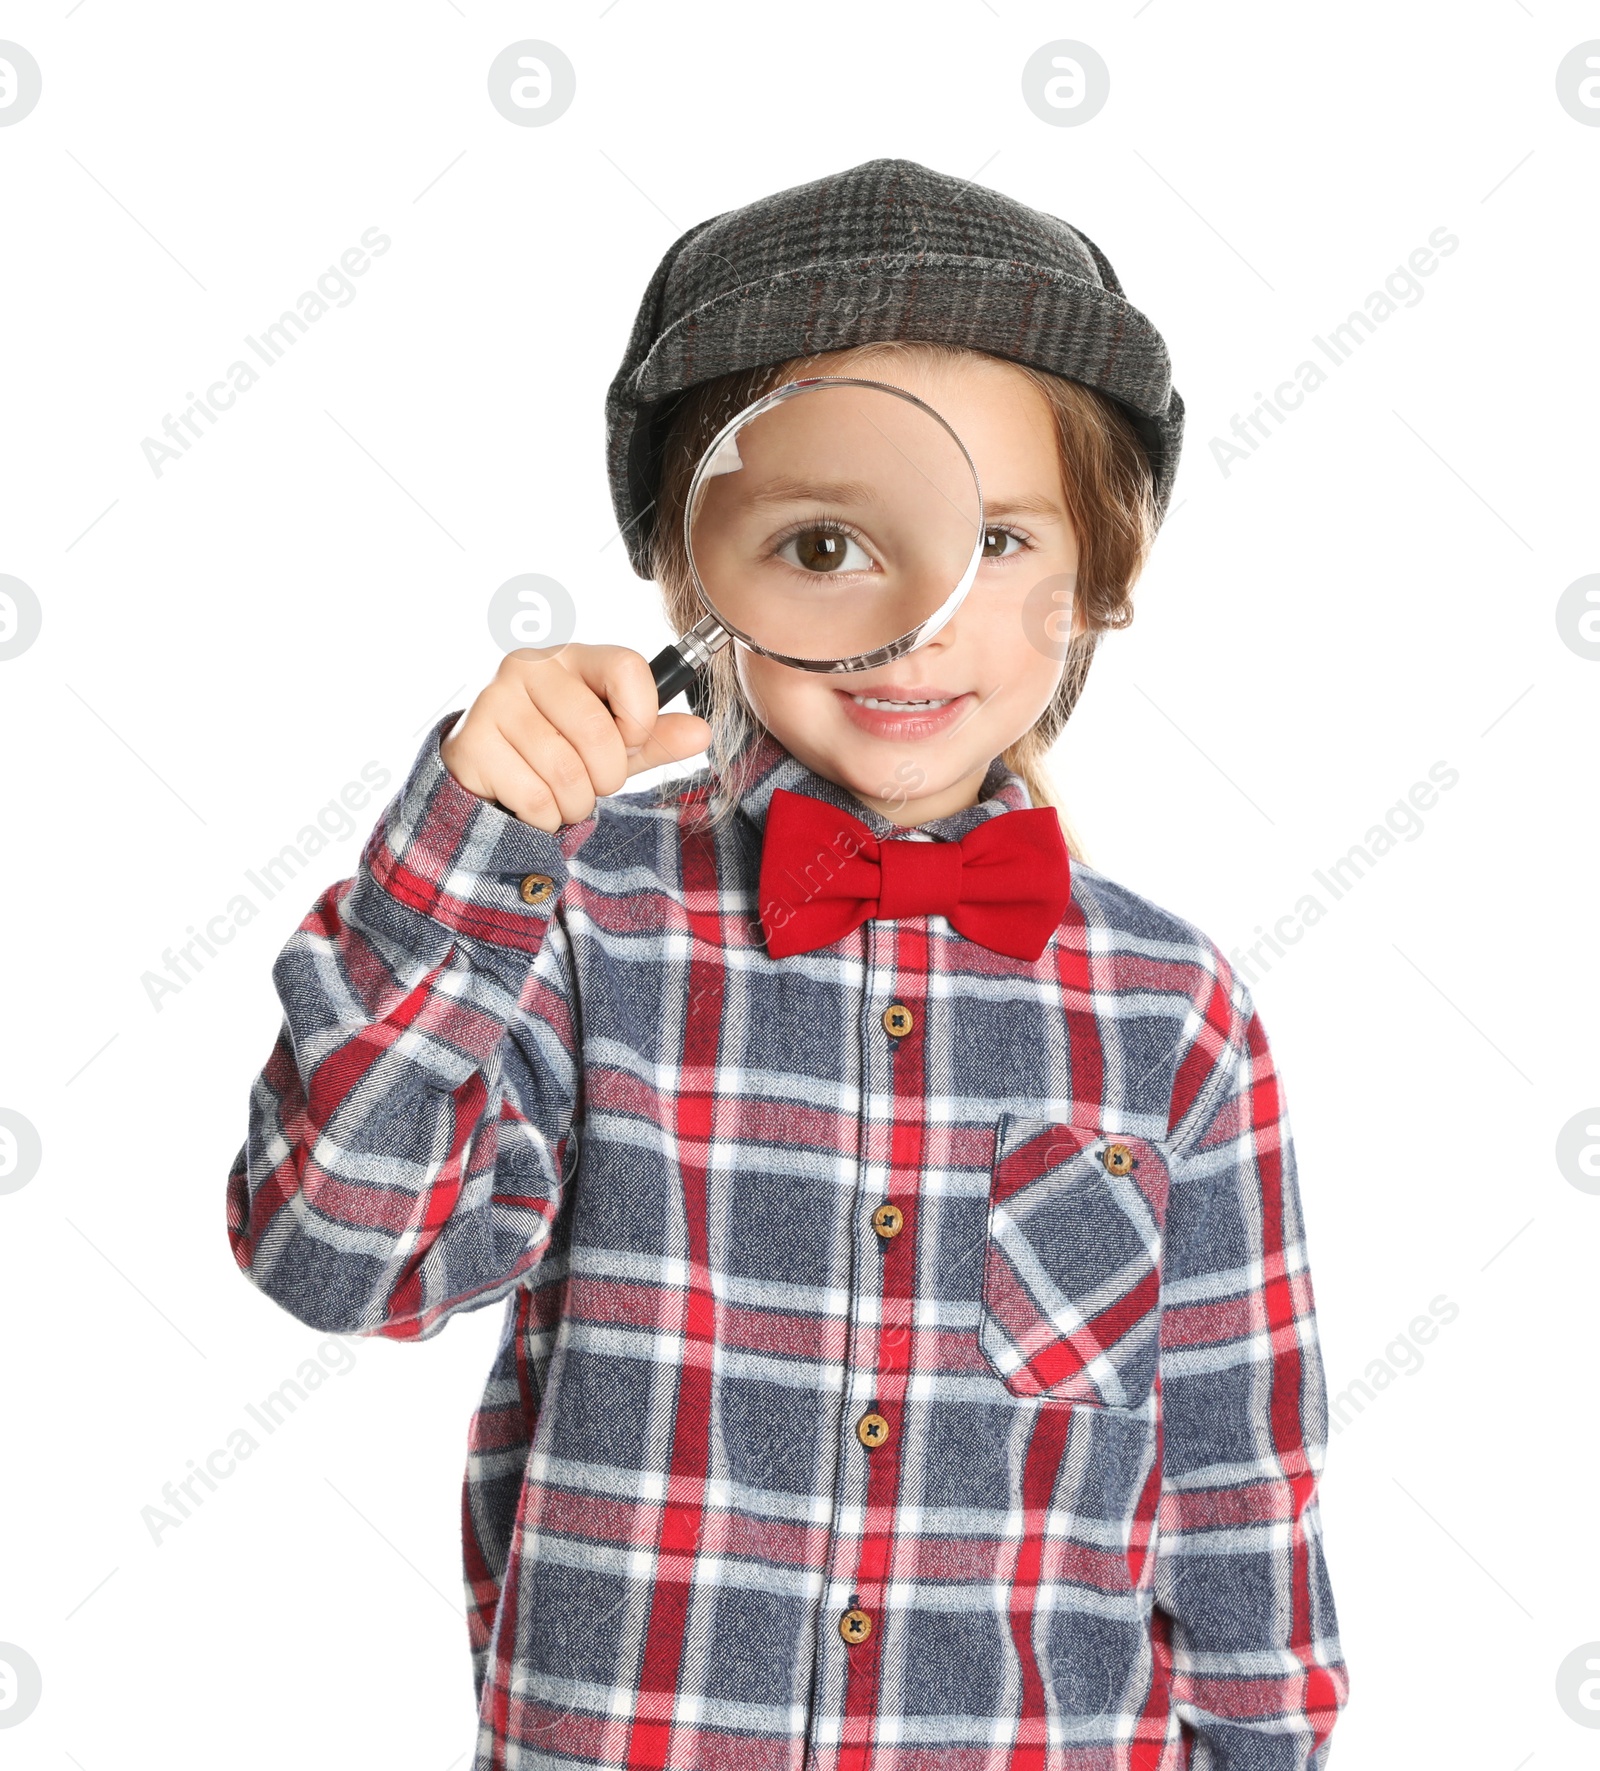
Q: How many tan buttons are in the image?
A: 6